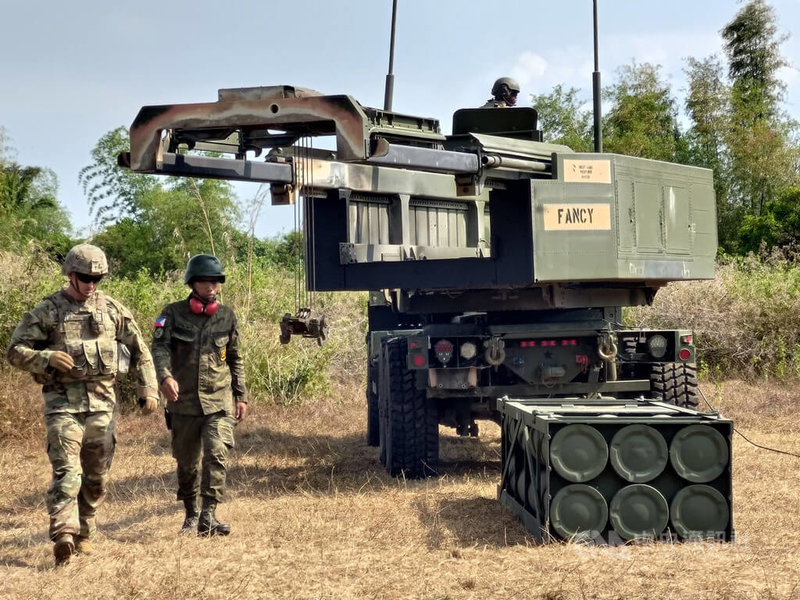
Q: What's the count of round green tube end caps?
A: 6